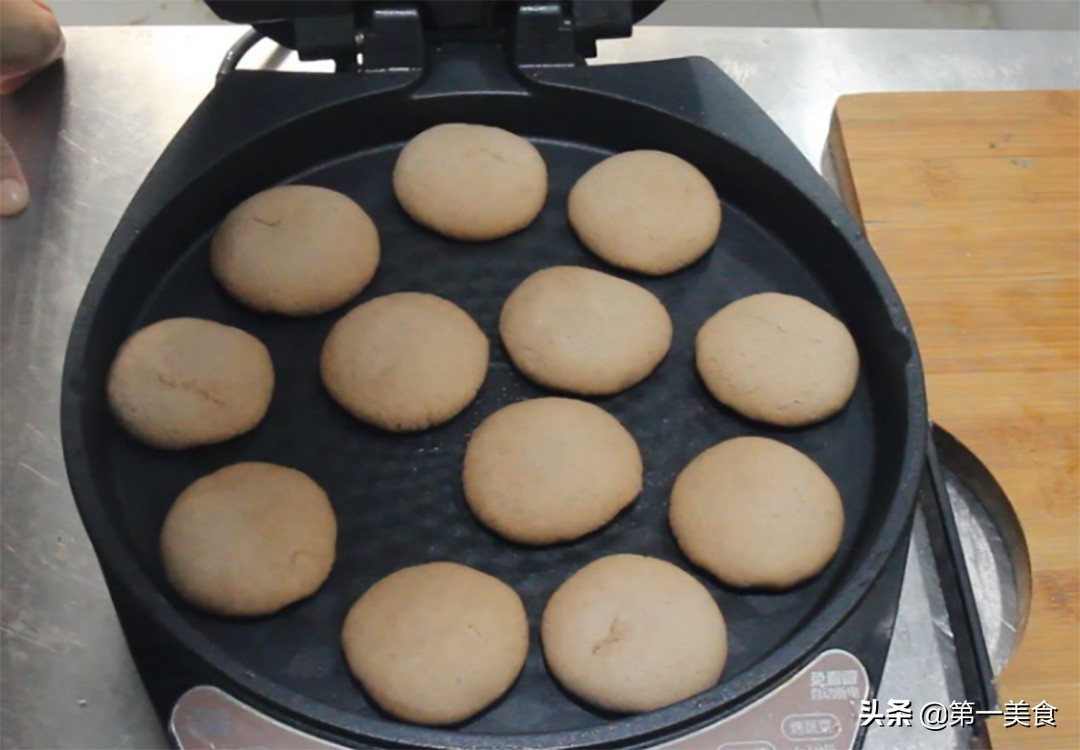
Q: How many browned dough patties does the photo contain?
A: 12